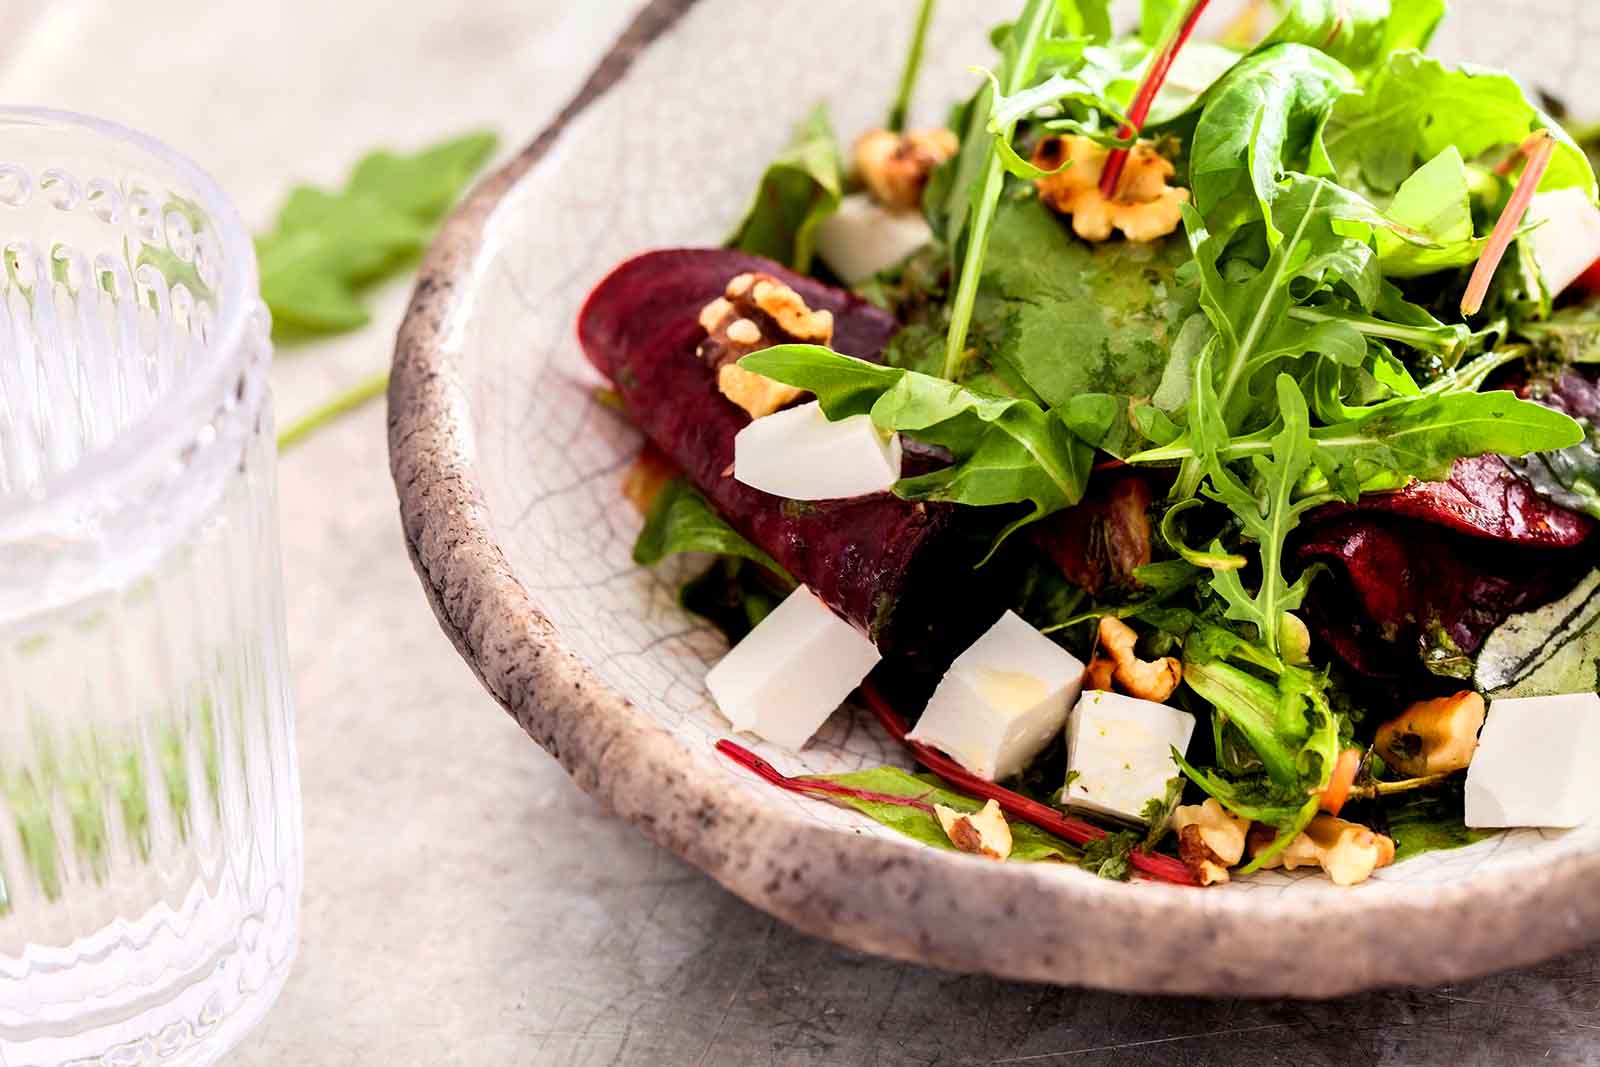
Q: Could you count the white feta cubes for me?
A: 7